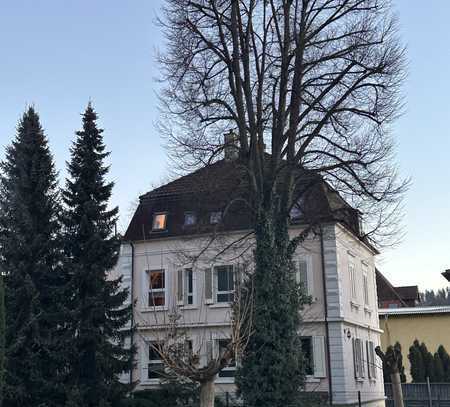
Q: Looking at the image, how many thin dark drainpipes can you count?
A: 2